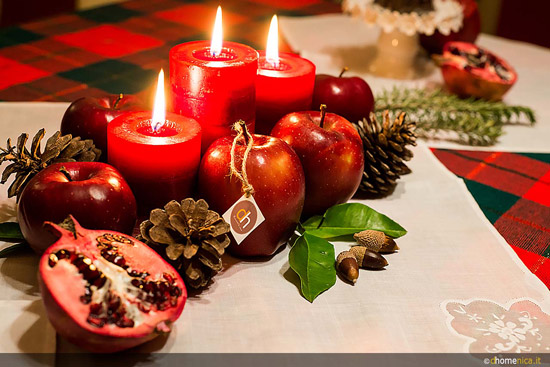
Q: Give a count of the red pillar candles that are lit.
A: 3